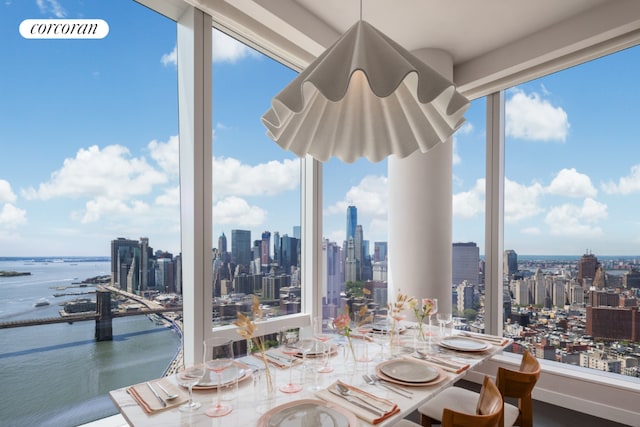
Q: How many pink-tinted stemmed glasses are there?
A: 6